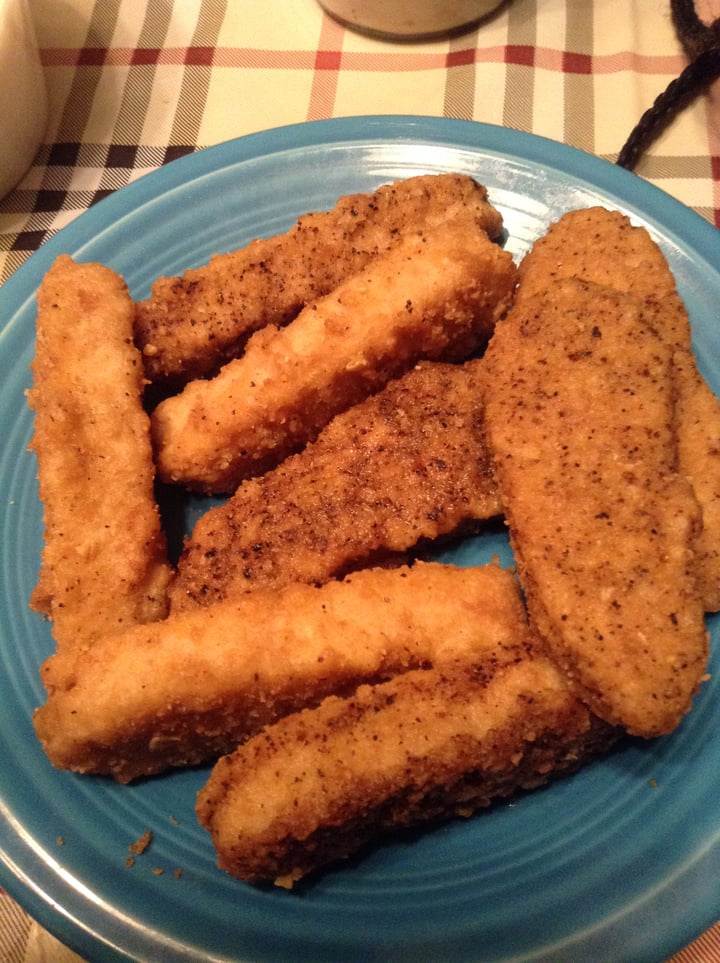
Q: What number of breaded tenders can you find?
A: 8